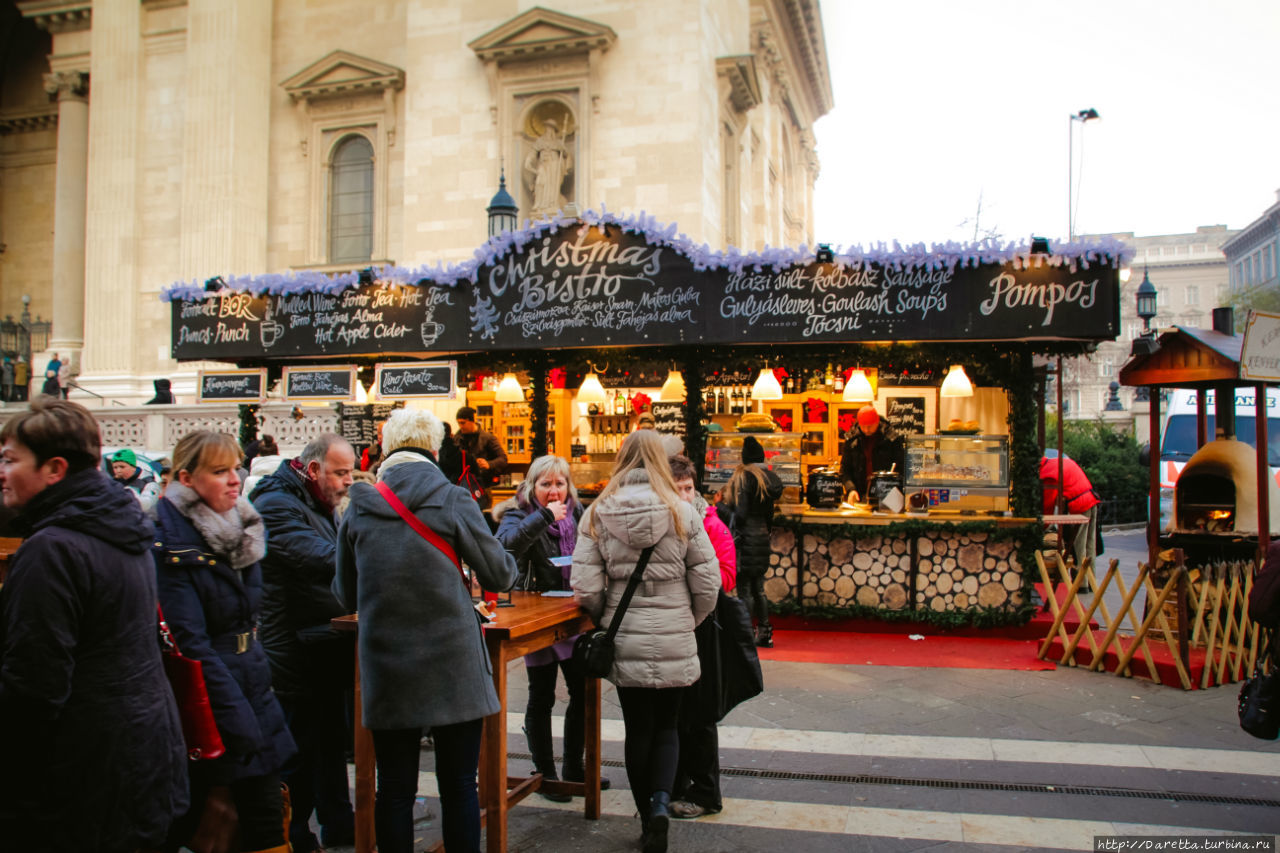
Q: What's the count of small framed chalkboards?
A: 3